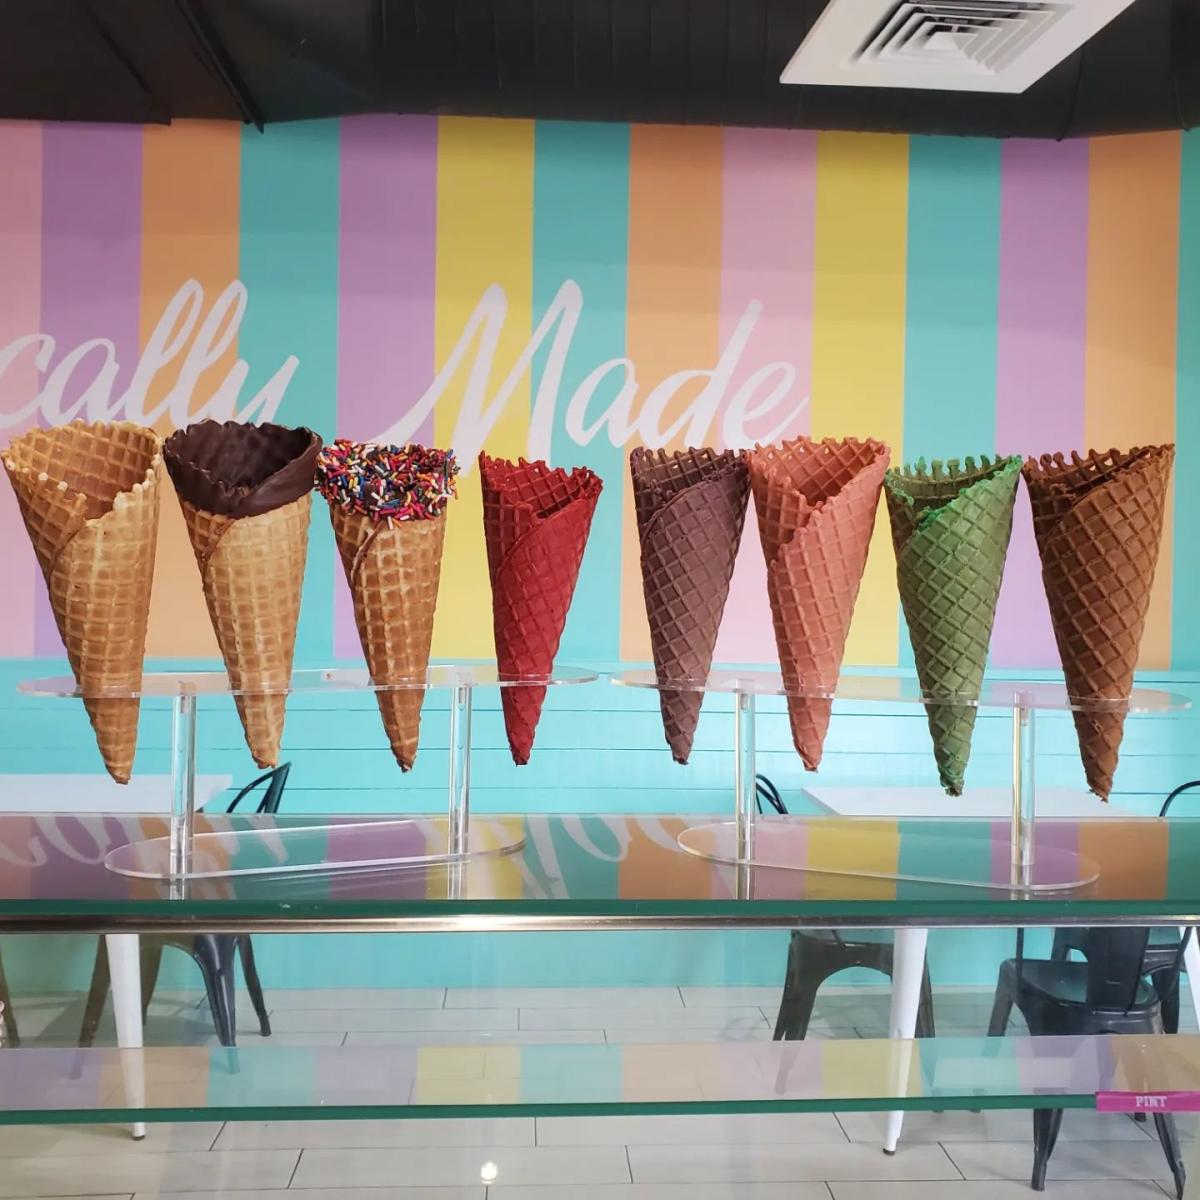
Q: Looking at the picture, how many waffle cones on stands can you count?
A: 8